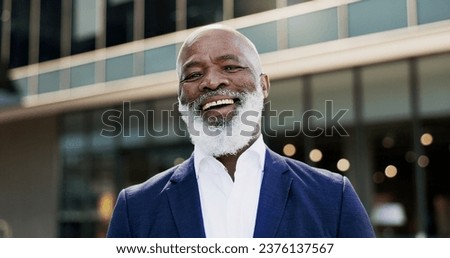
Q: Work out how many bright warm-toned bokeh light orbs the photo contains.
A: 5